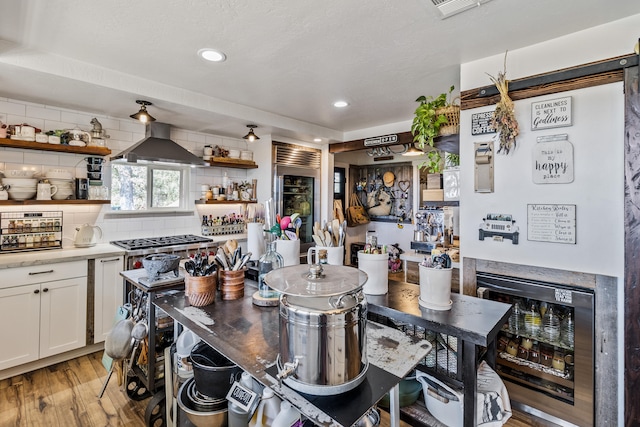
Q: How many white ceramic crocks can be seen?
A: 4